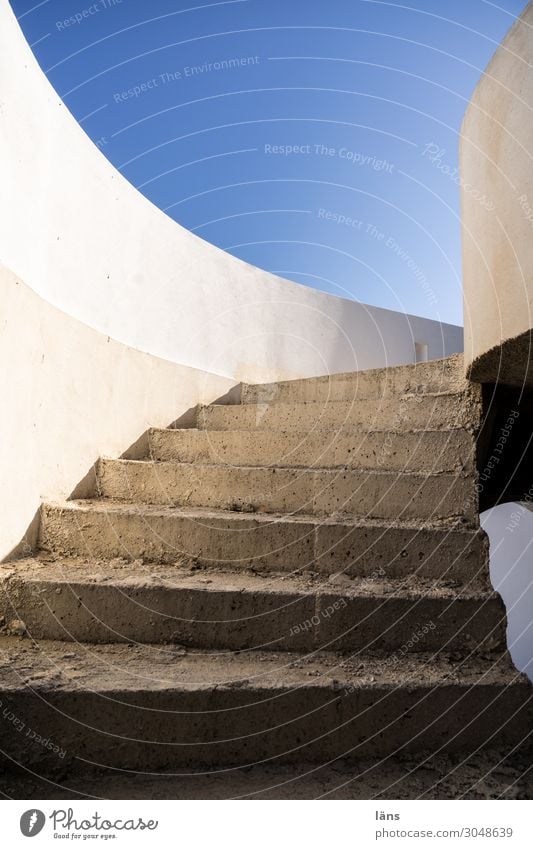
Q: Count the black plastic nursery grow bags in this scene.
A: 0